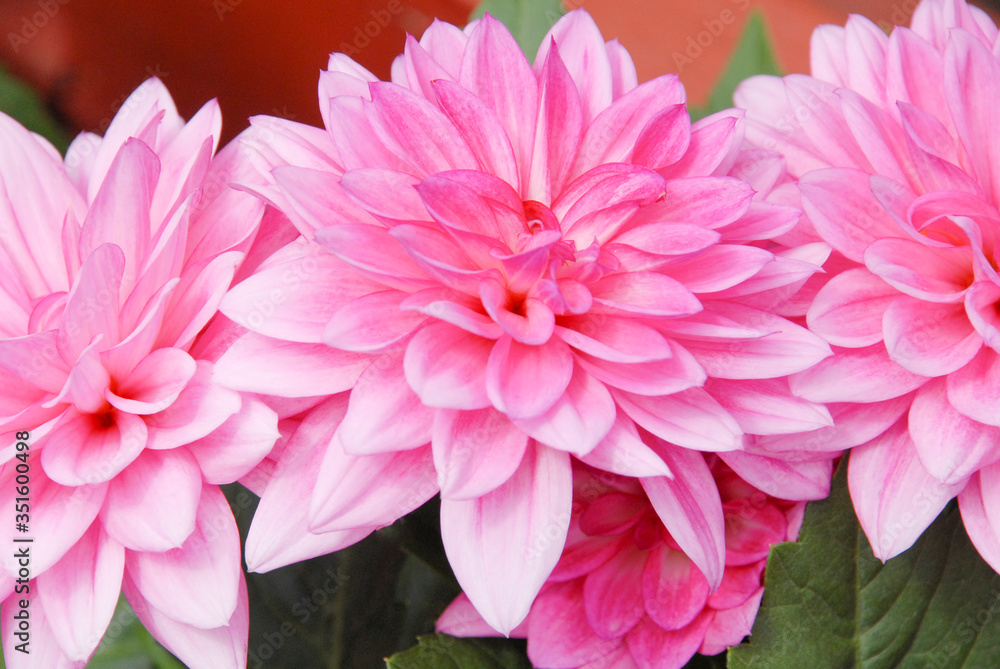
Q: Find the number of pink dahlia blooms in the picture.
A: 4